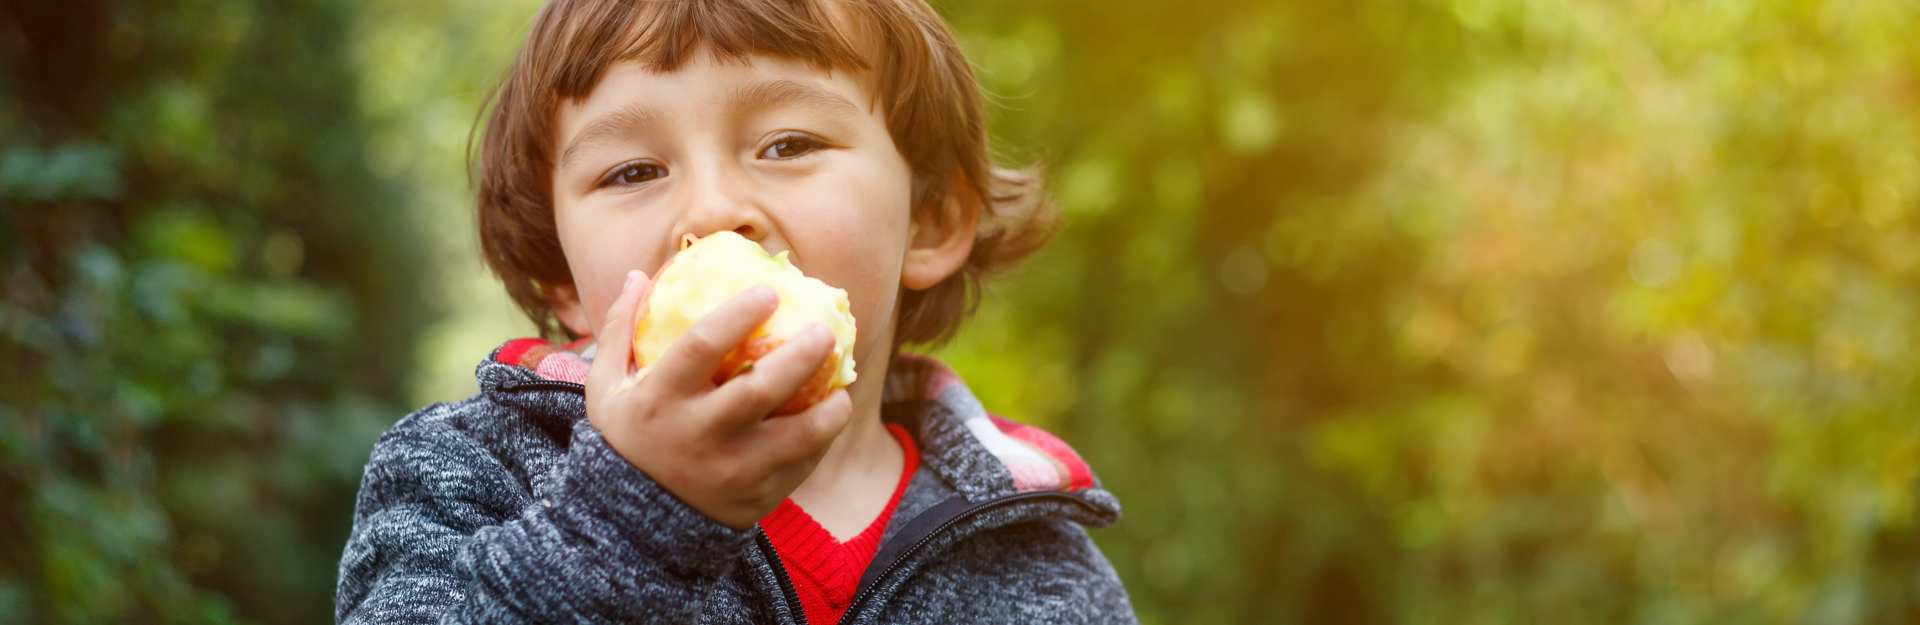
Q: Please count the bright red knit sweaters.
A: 1